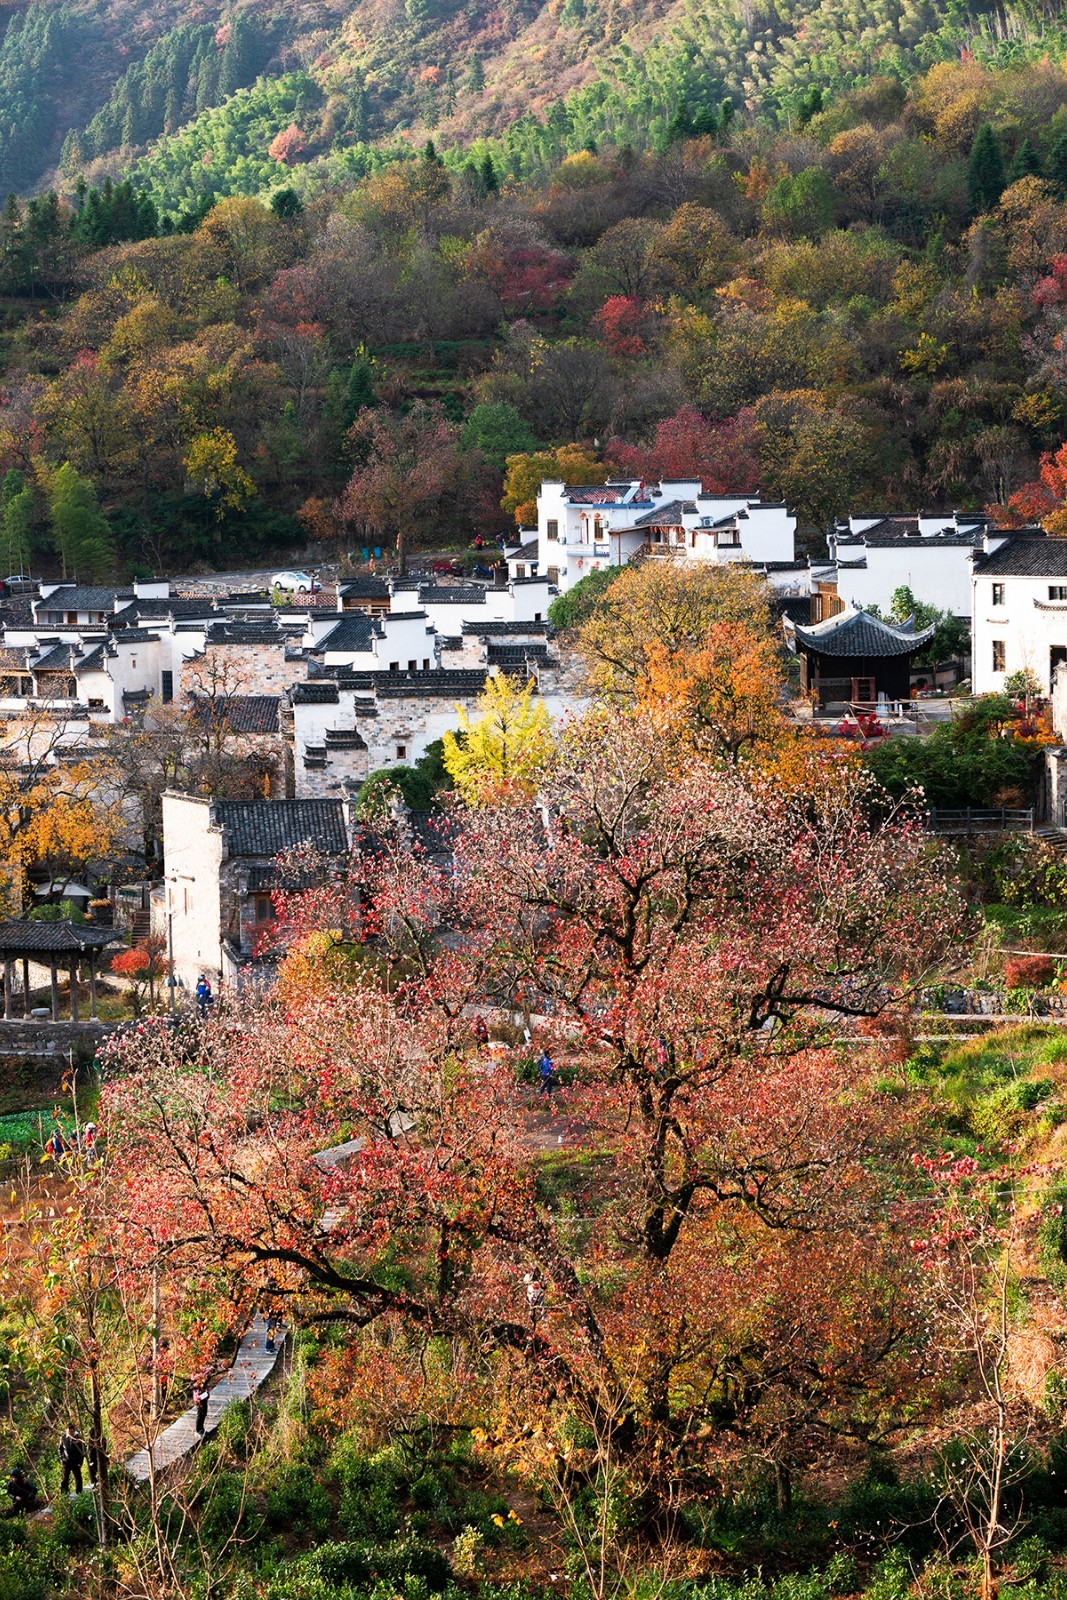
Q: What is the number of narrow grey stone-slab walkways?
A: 1